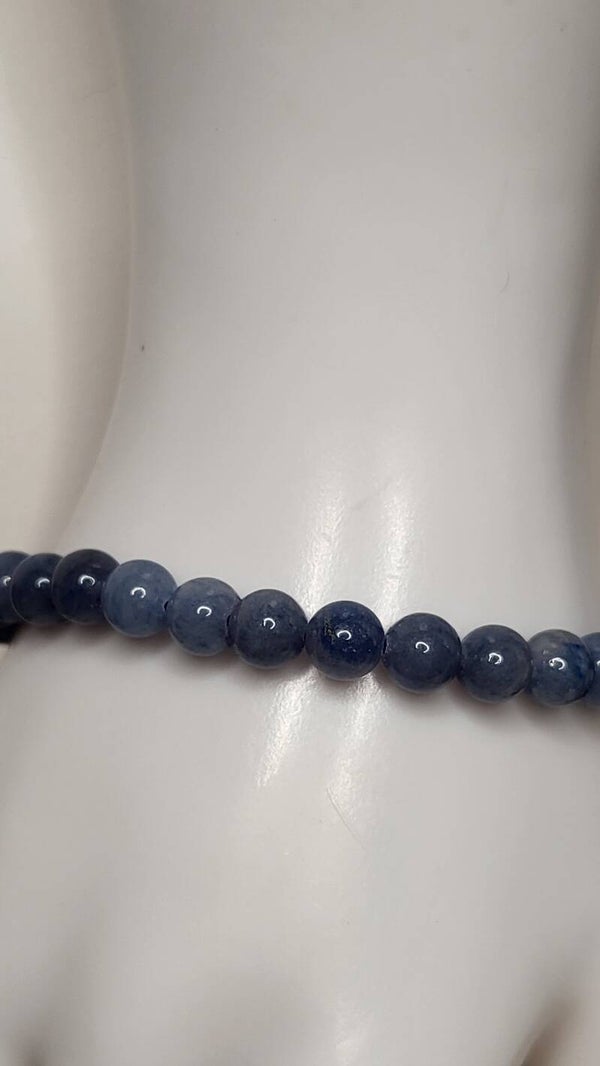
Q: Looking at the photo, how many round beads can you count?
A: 11